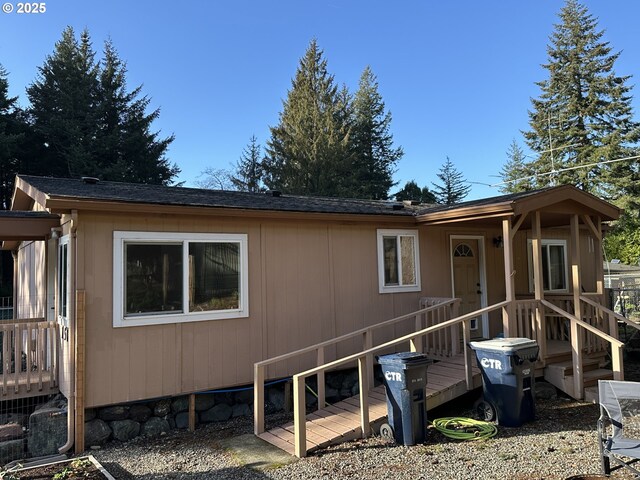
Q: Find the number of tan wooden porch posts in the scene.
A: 4